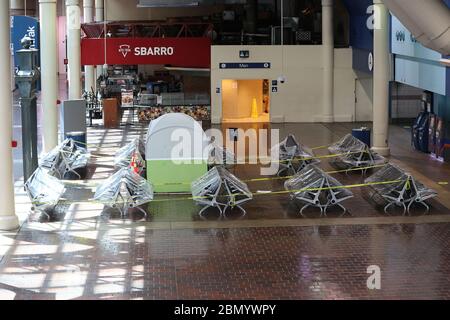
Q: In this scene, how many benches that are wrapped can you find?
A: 10